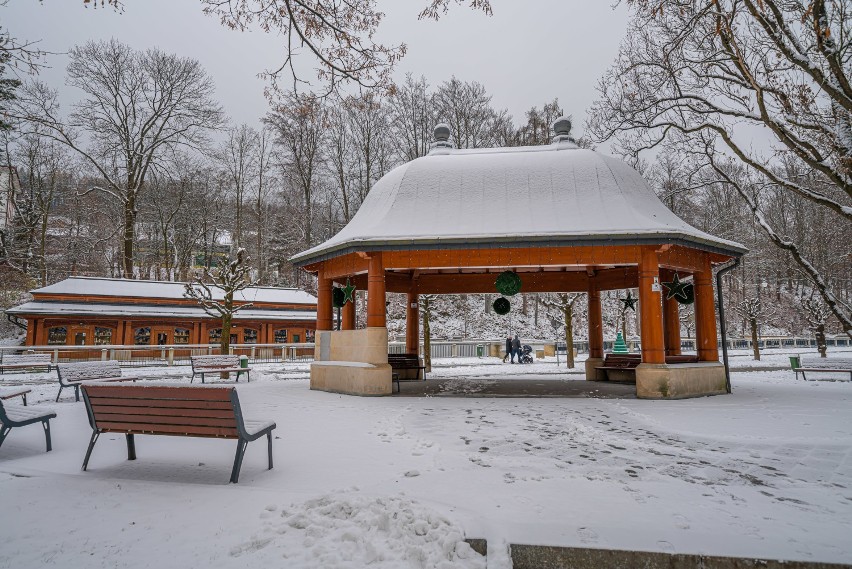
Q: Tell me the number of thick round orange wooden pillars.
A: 8